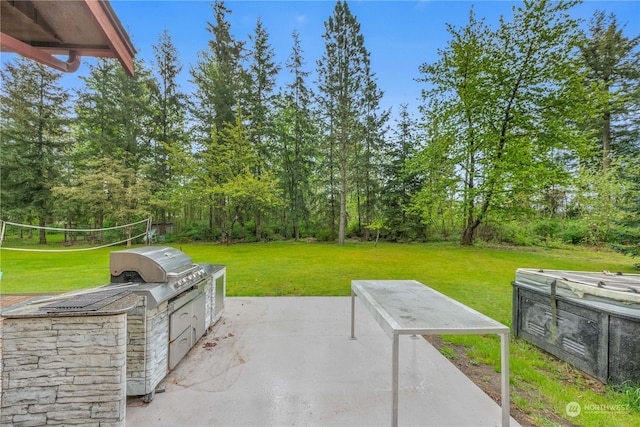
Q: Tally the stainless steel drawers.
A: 2